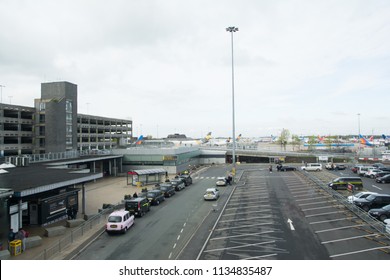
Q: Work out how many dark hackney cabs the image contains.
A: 5